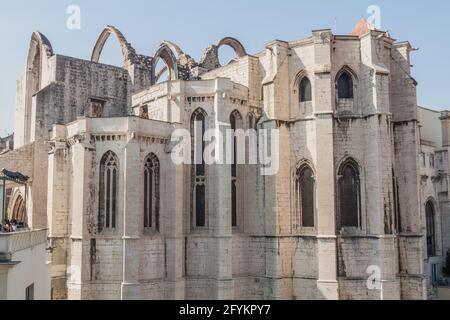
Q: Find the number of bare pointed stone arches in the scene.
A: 4